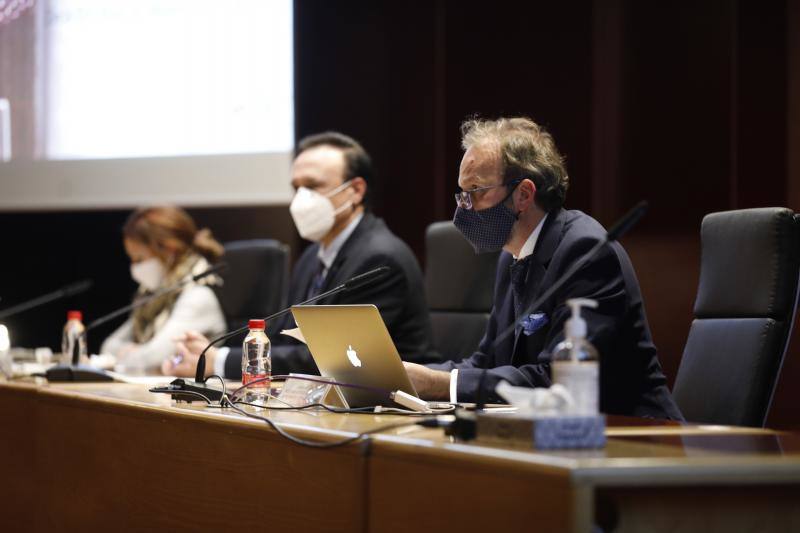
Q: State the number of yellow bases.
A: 0